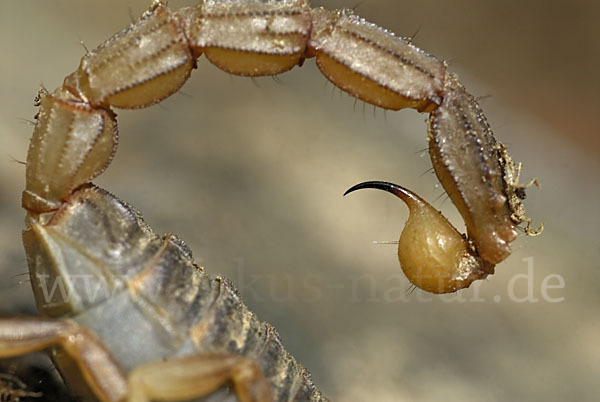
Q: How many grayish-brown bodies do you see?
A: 1